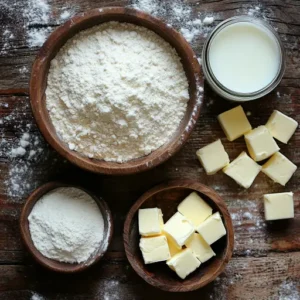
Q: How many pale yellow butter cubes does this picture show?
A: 14